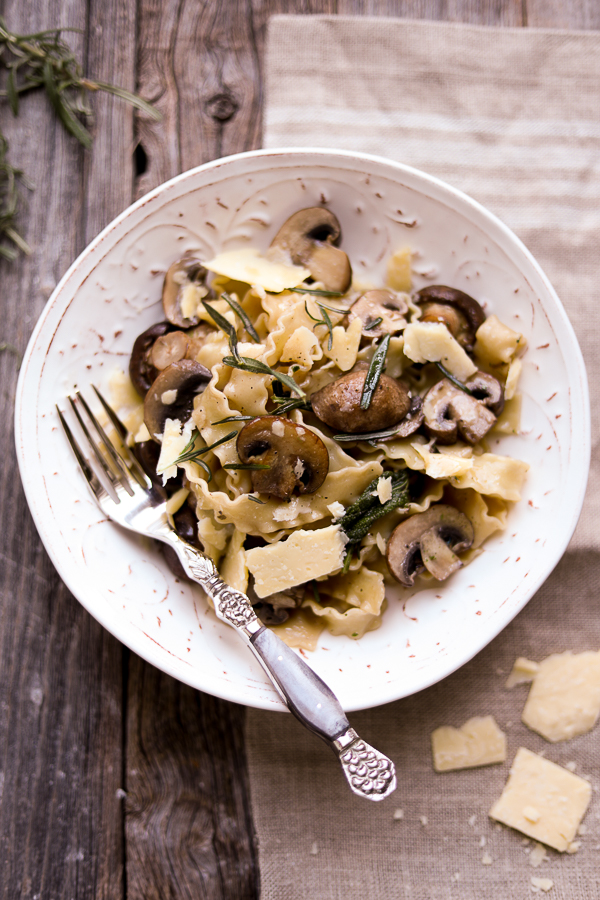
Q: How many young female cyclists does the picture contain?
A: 0